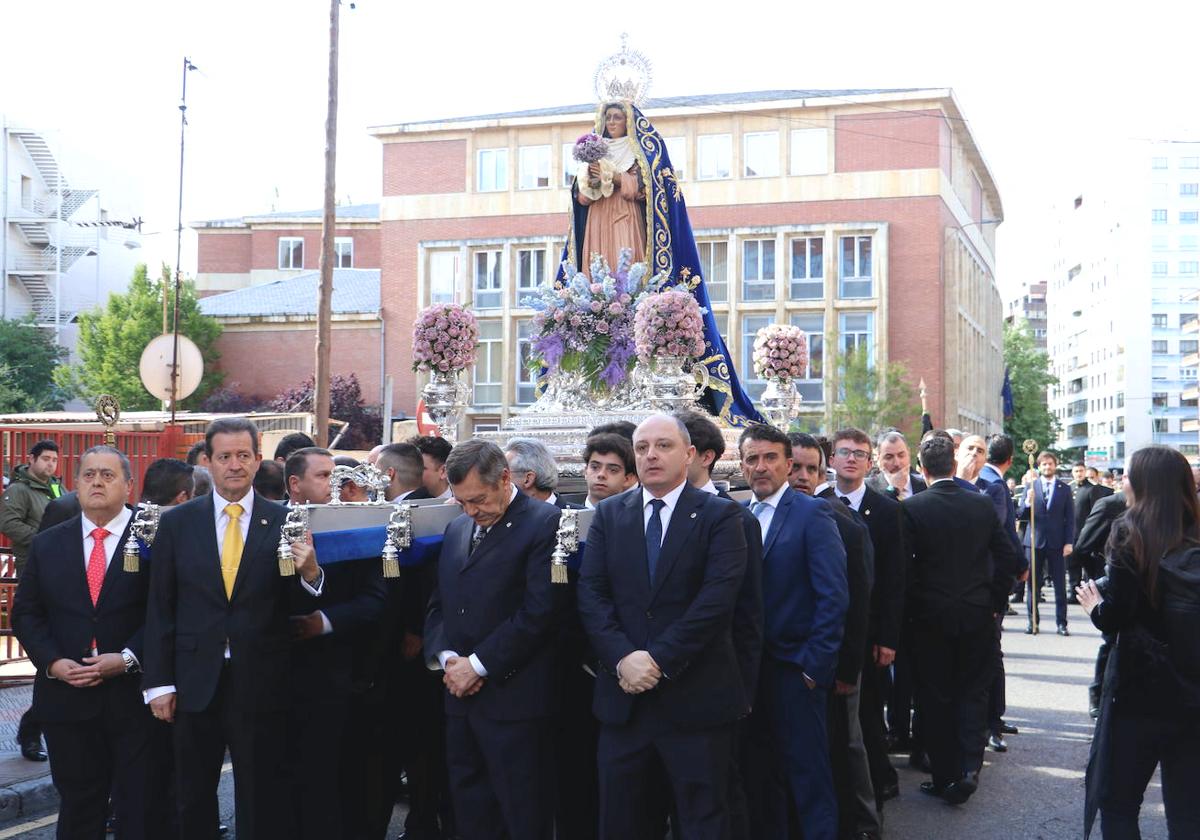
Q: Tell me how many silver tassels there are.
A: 4